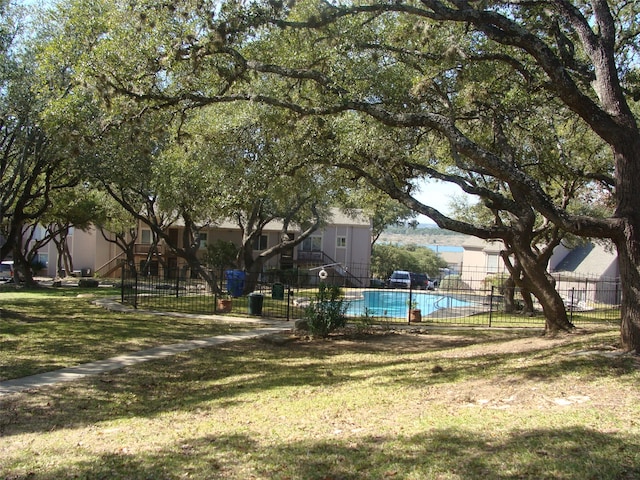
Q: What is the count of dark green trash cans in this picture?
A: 1